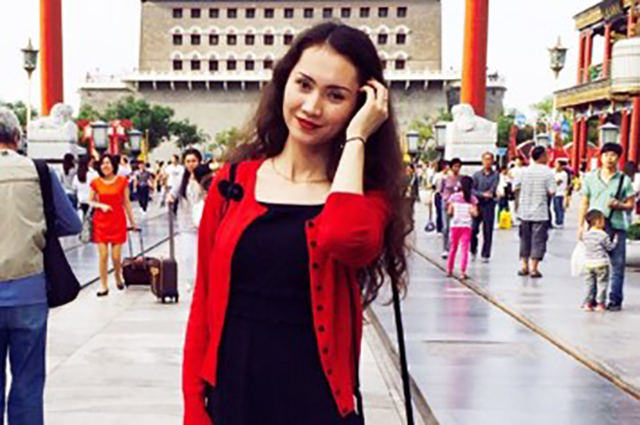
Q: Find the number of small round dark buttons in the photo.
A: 10